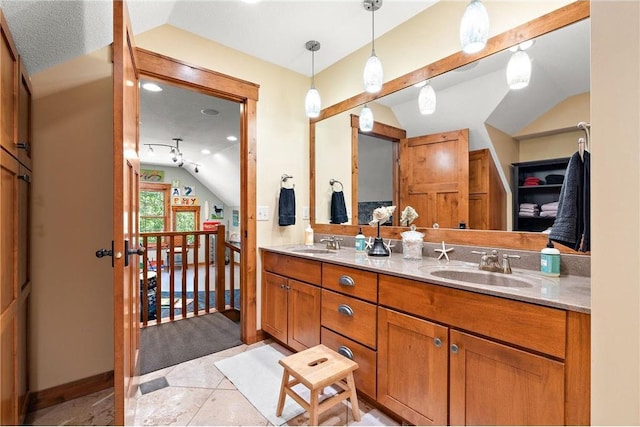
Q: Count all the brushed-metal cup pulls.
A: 3